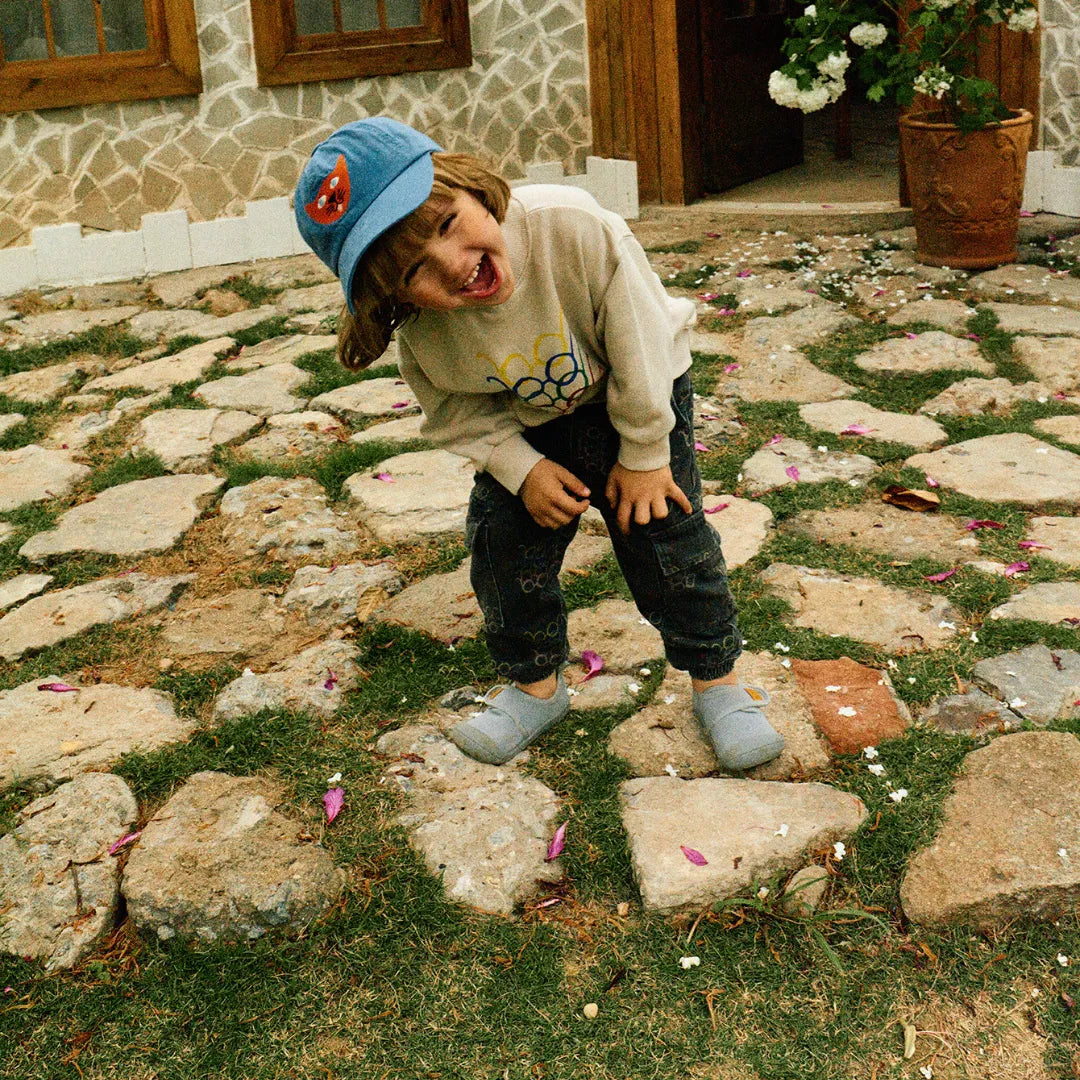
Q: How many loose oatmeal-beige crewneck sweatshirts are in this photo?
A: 1